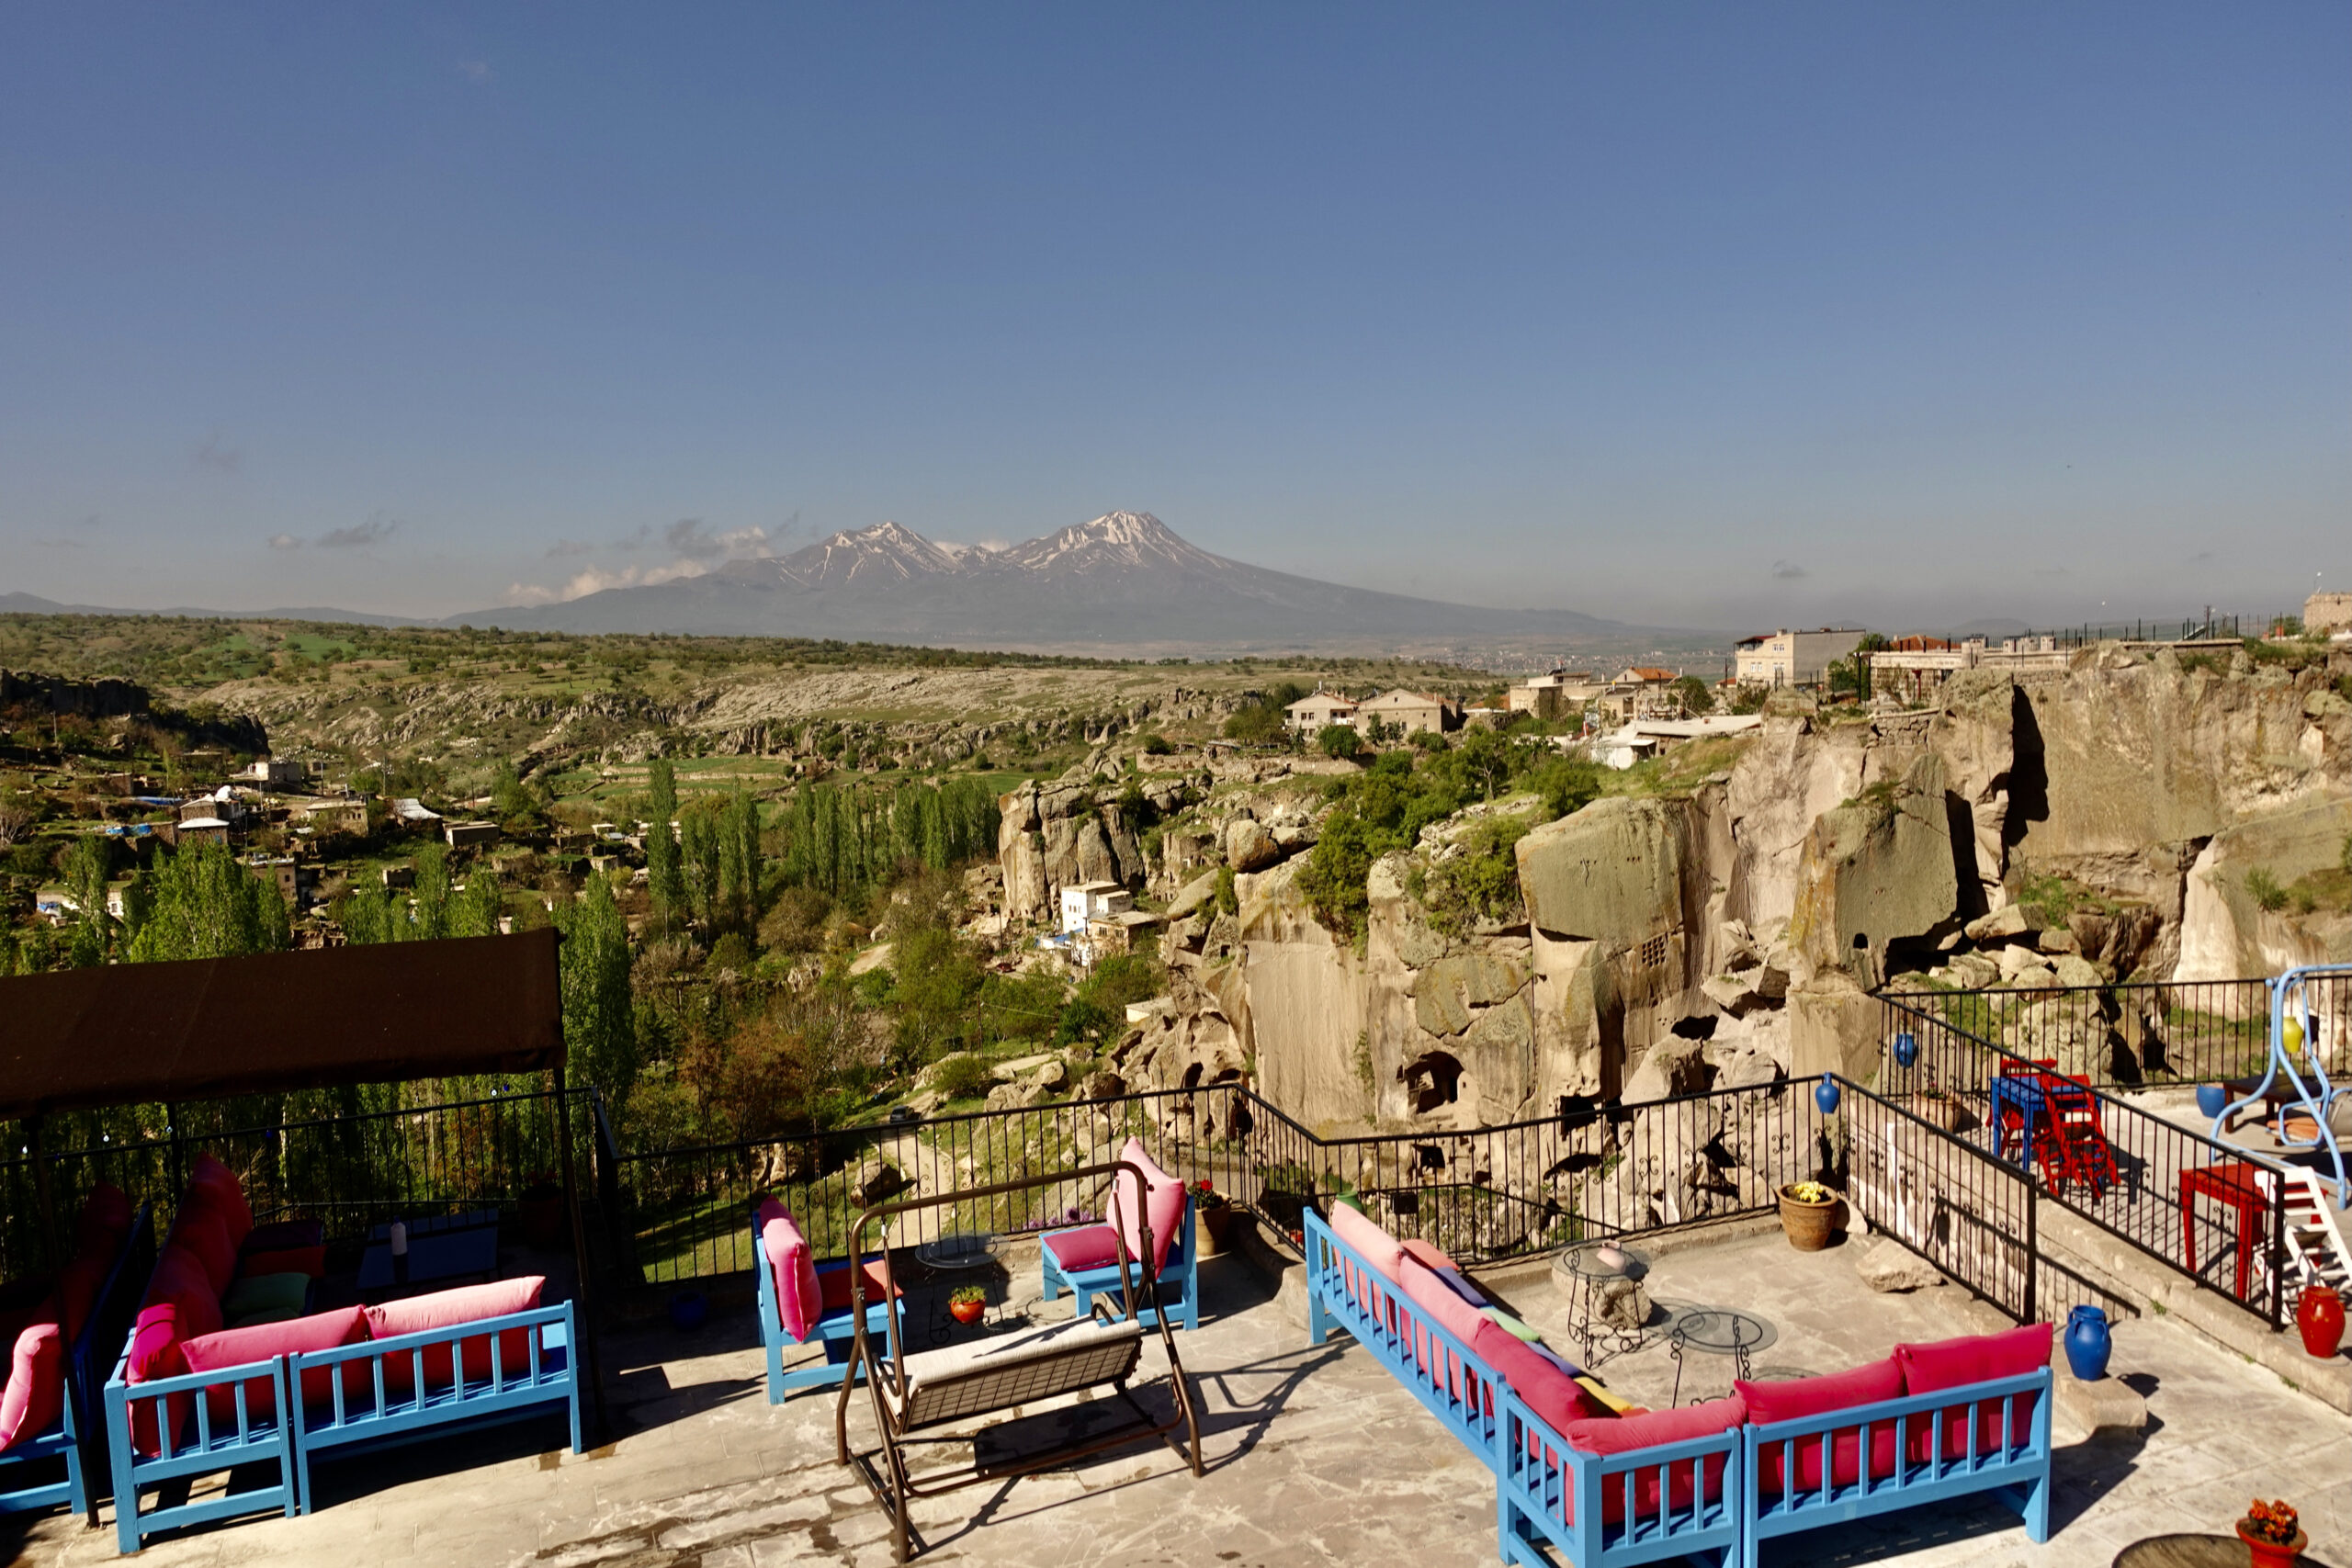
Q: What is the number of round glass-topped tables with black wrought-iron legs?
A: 3